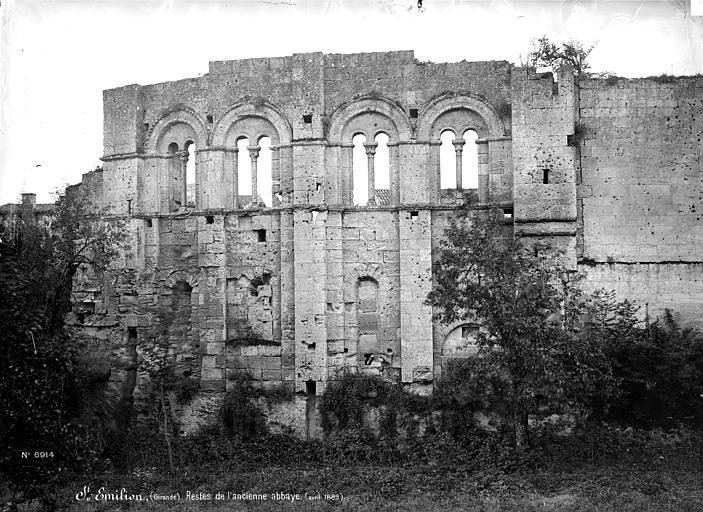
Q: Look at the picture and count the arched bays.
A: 4